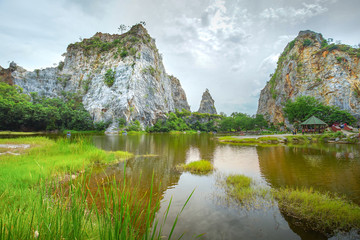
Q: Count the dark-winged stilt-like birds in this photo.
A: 0